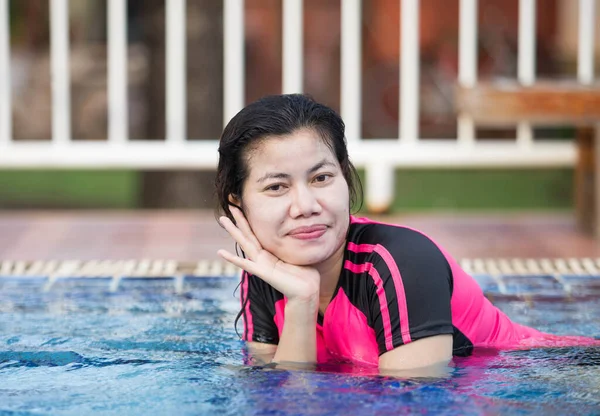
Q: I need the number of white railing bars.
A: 11